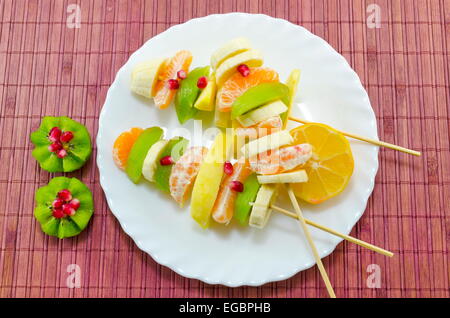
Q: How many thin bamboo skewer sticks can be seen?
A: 3